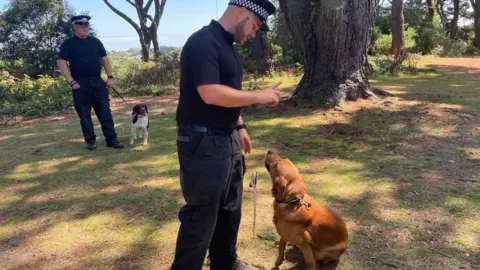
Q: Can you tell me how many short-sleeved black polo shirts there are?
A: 2